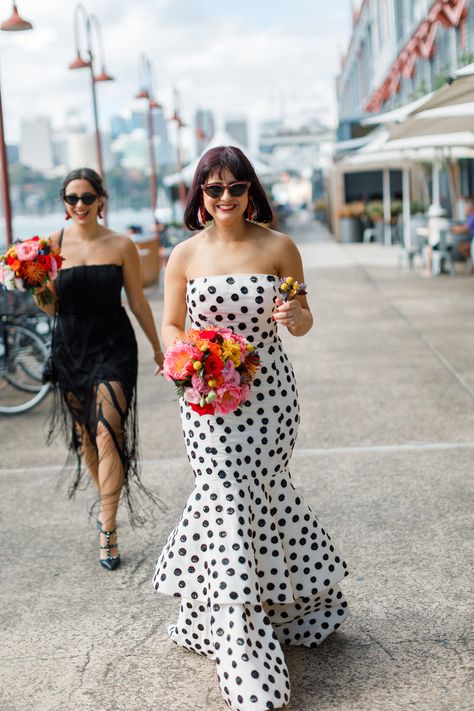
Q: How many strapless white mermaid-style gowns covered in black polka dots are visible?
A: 1